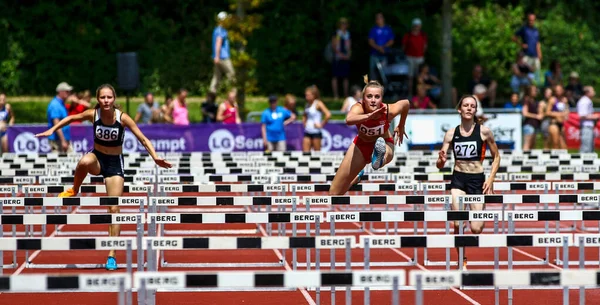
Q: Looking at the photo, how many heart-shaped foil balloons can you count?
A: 0